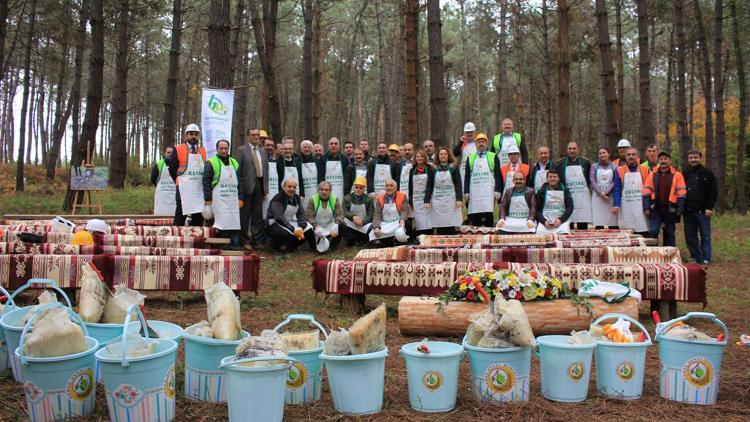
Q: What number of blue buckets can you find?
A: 15